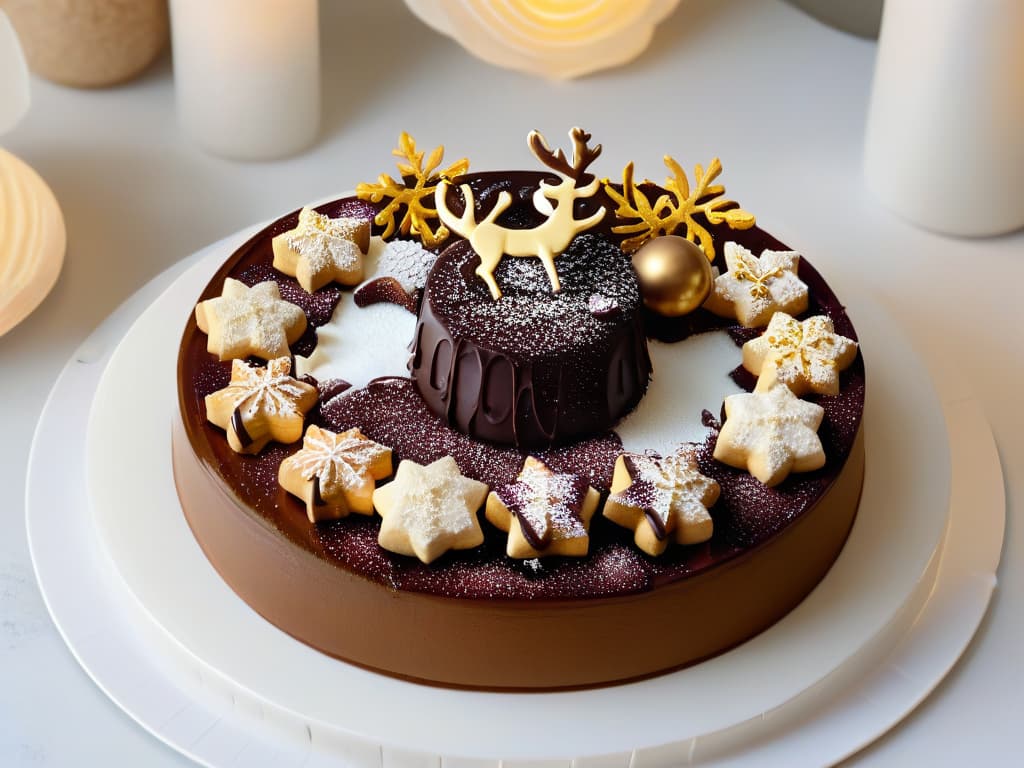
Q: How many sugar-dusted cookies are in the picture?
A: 10